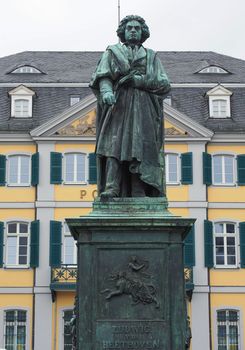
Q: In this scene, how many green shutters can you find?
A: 13